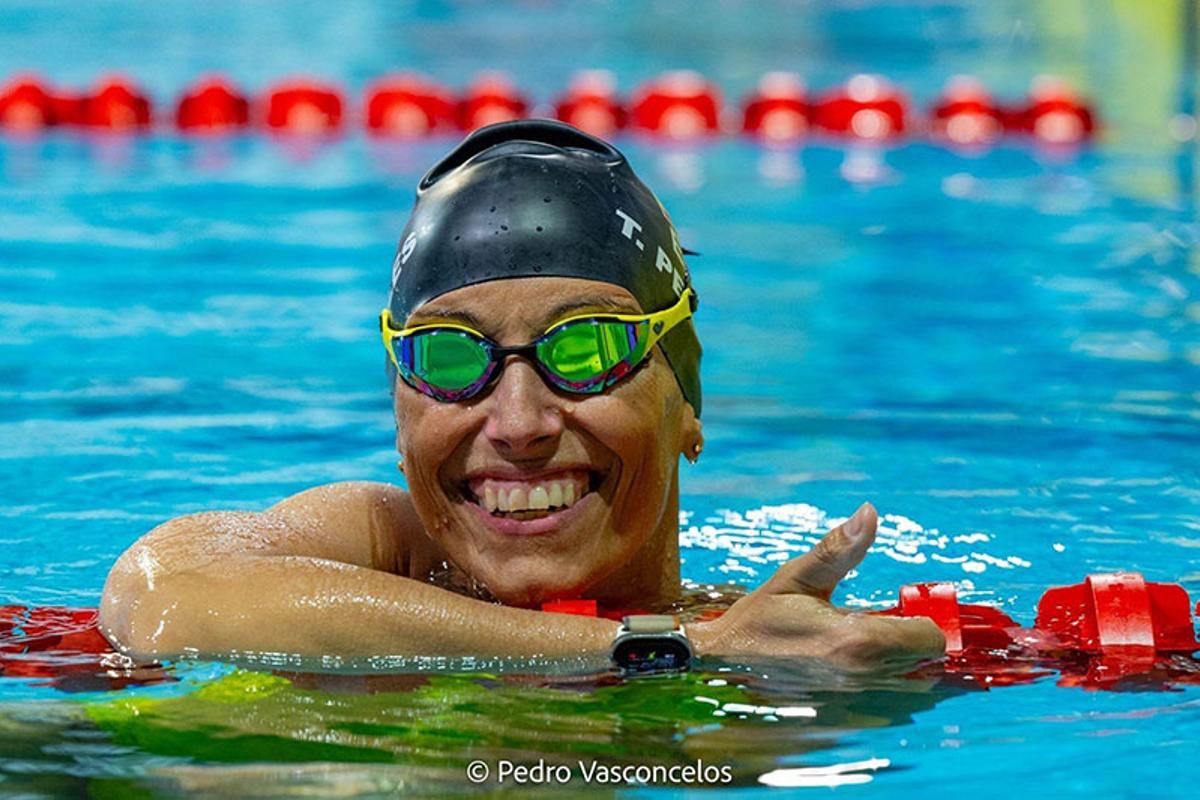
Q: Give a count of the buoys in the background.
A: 12